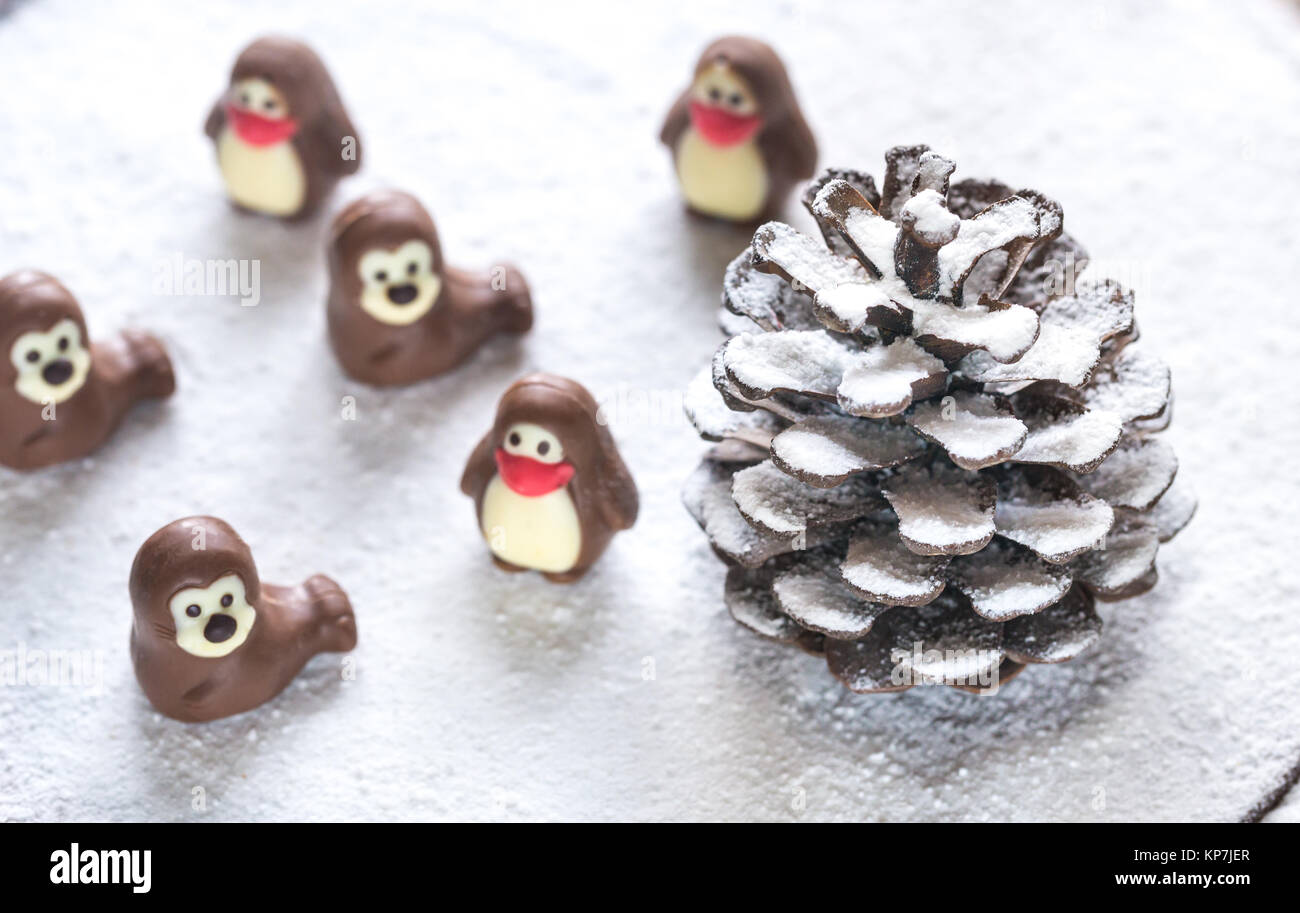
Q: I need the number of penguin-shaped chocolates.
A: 3